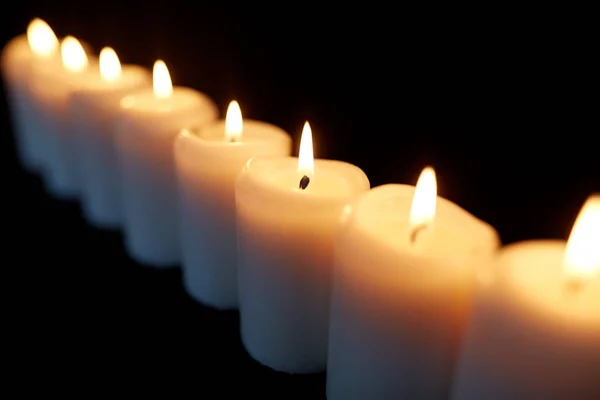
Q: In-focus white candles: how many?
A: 1